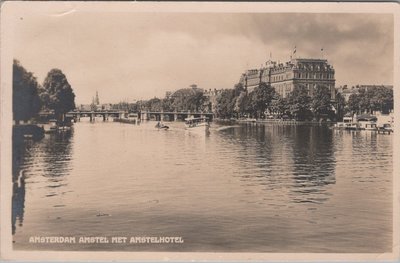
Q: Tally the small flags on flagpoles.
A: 2